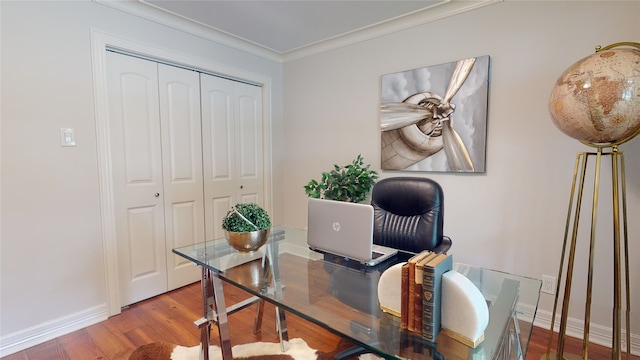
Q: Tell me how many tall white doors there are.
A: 4